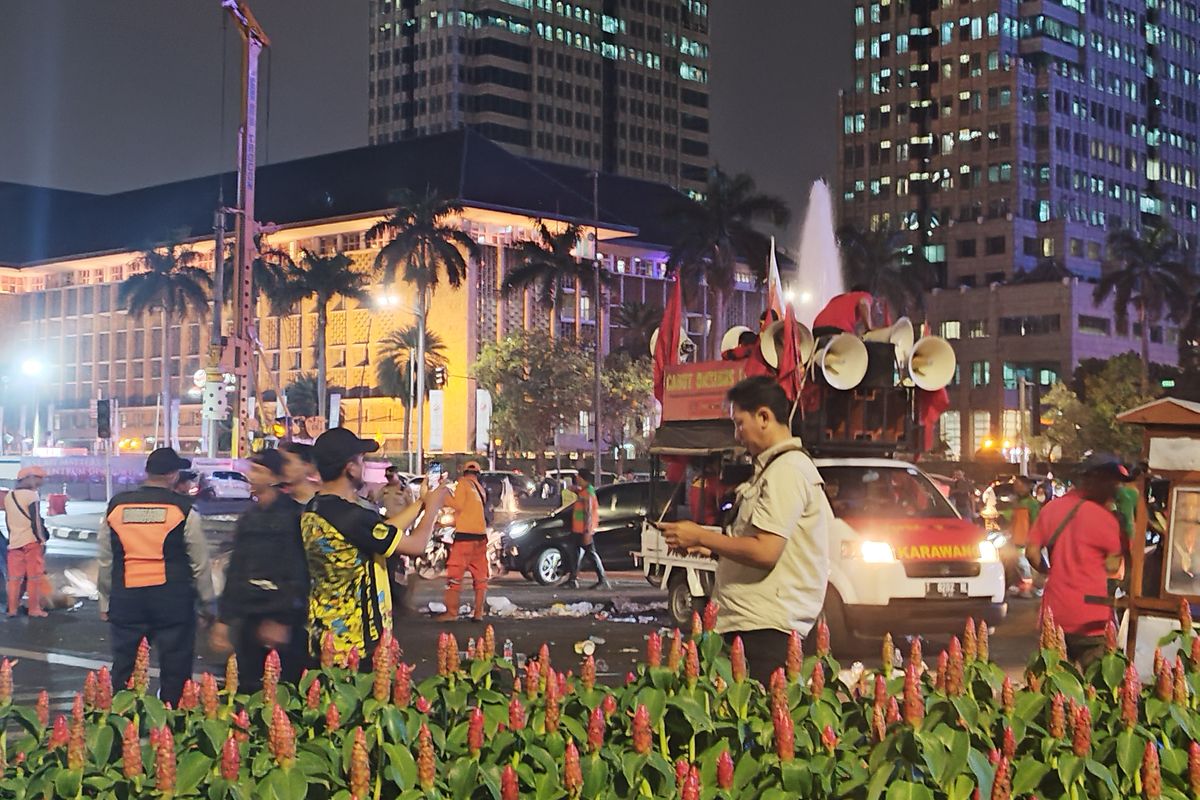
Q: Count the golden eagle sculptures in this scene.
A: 0